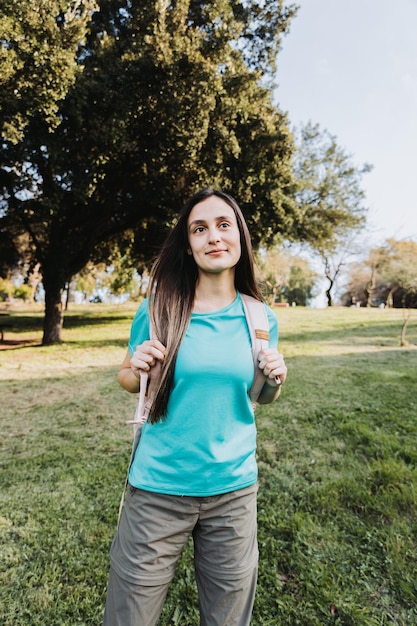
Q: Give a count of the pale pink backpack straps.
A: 2